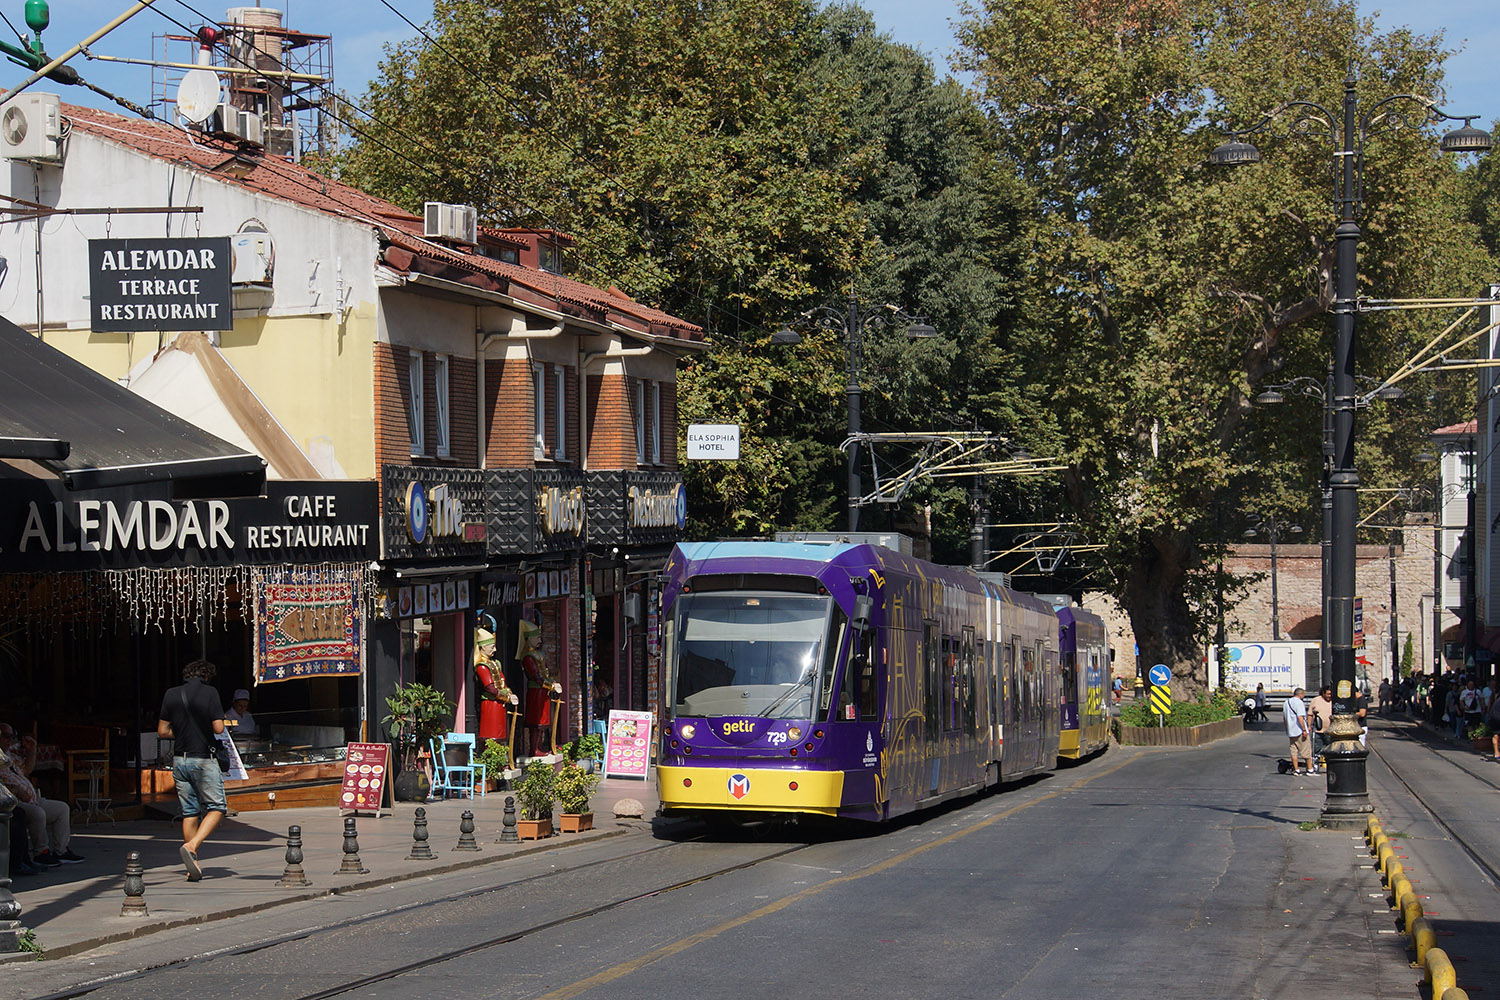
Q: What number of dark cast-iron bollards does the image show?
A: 6